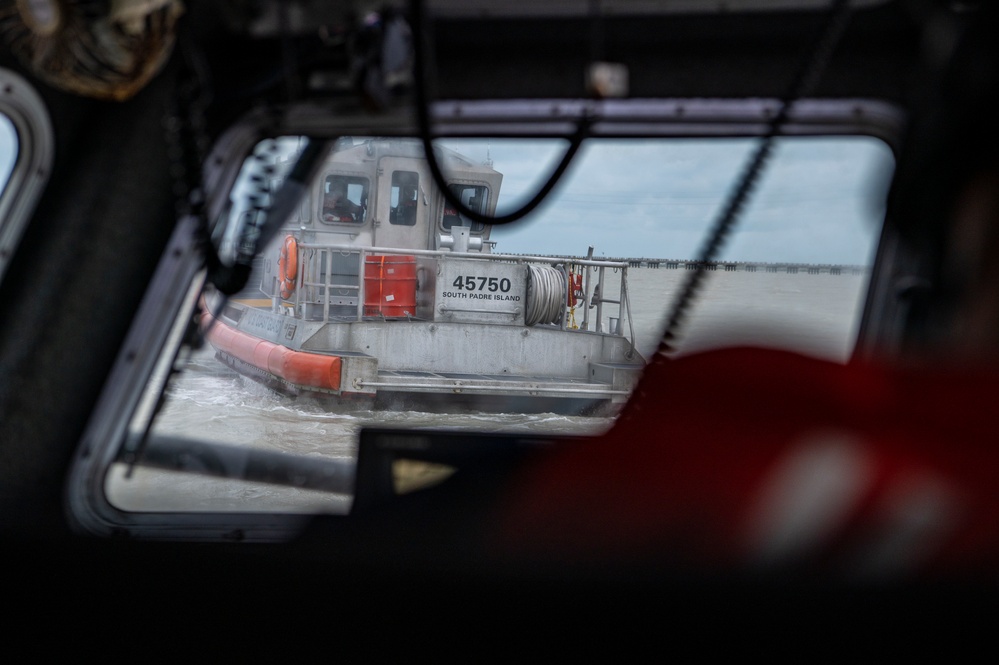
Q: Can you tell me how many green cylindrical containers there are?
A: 0